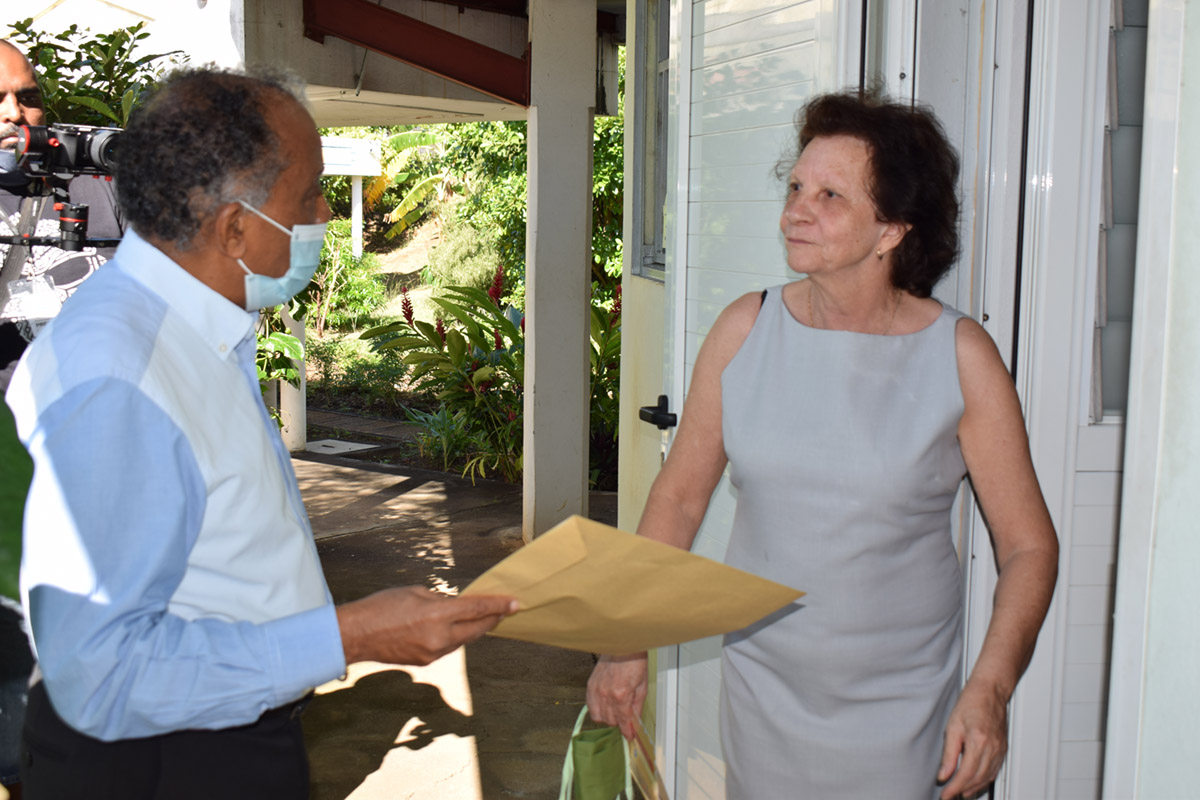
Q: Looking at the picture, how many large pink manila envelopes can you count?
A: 0